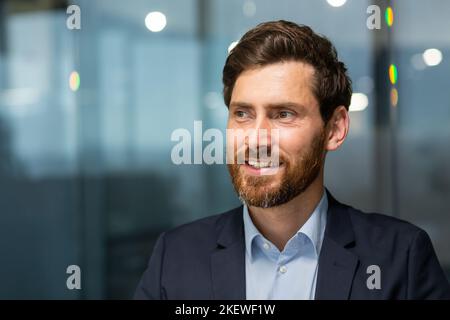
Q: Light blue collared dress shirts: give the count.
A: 1